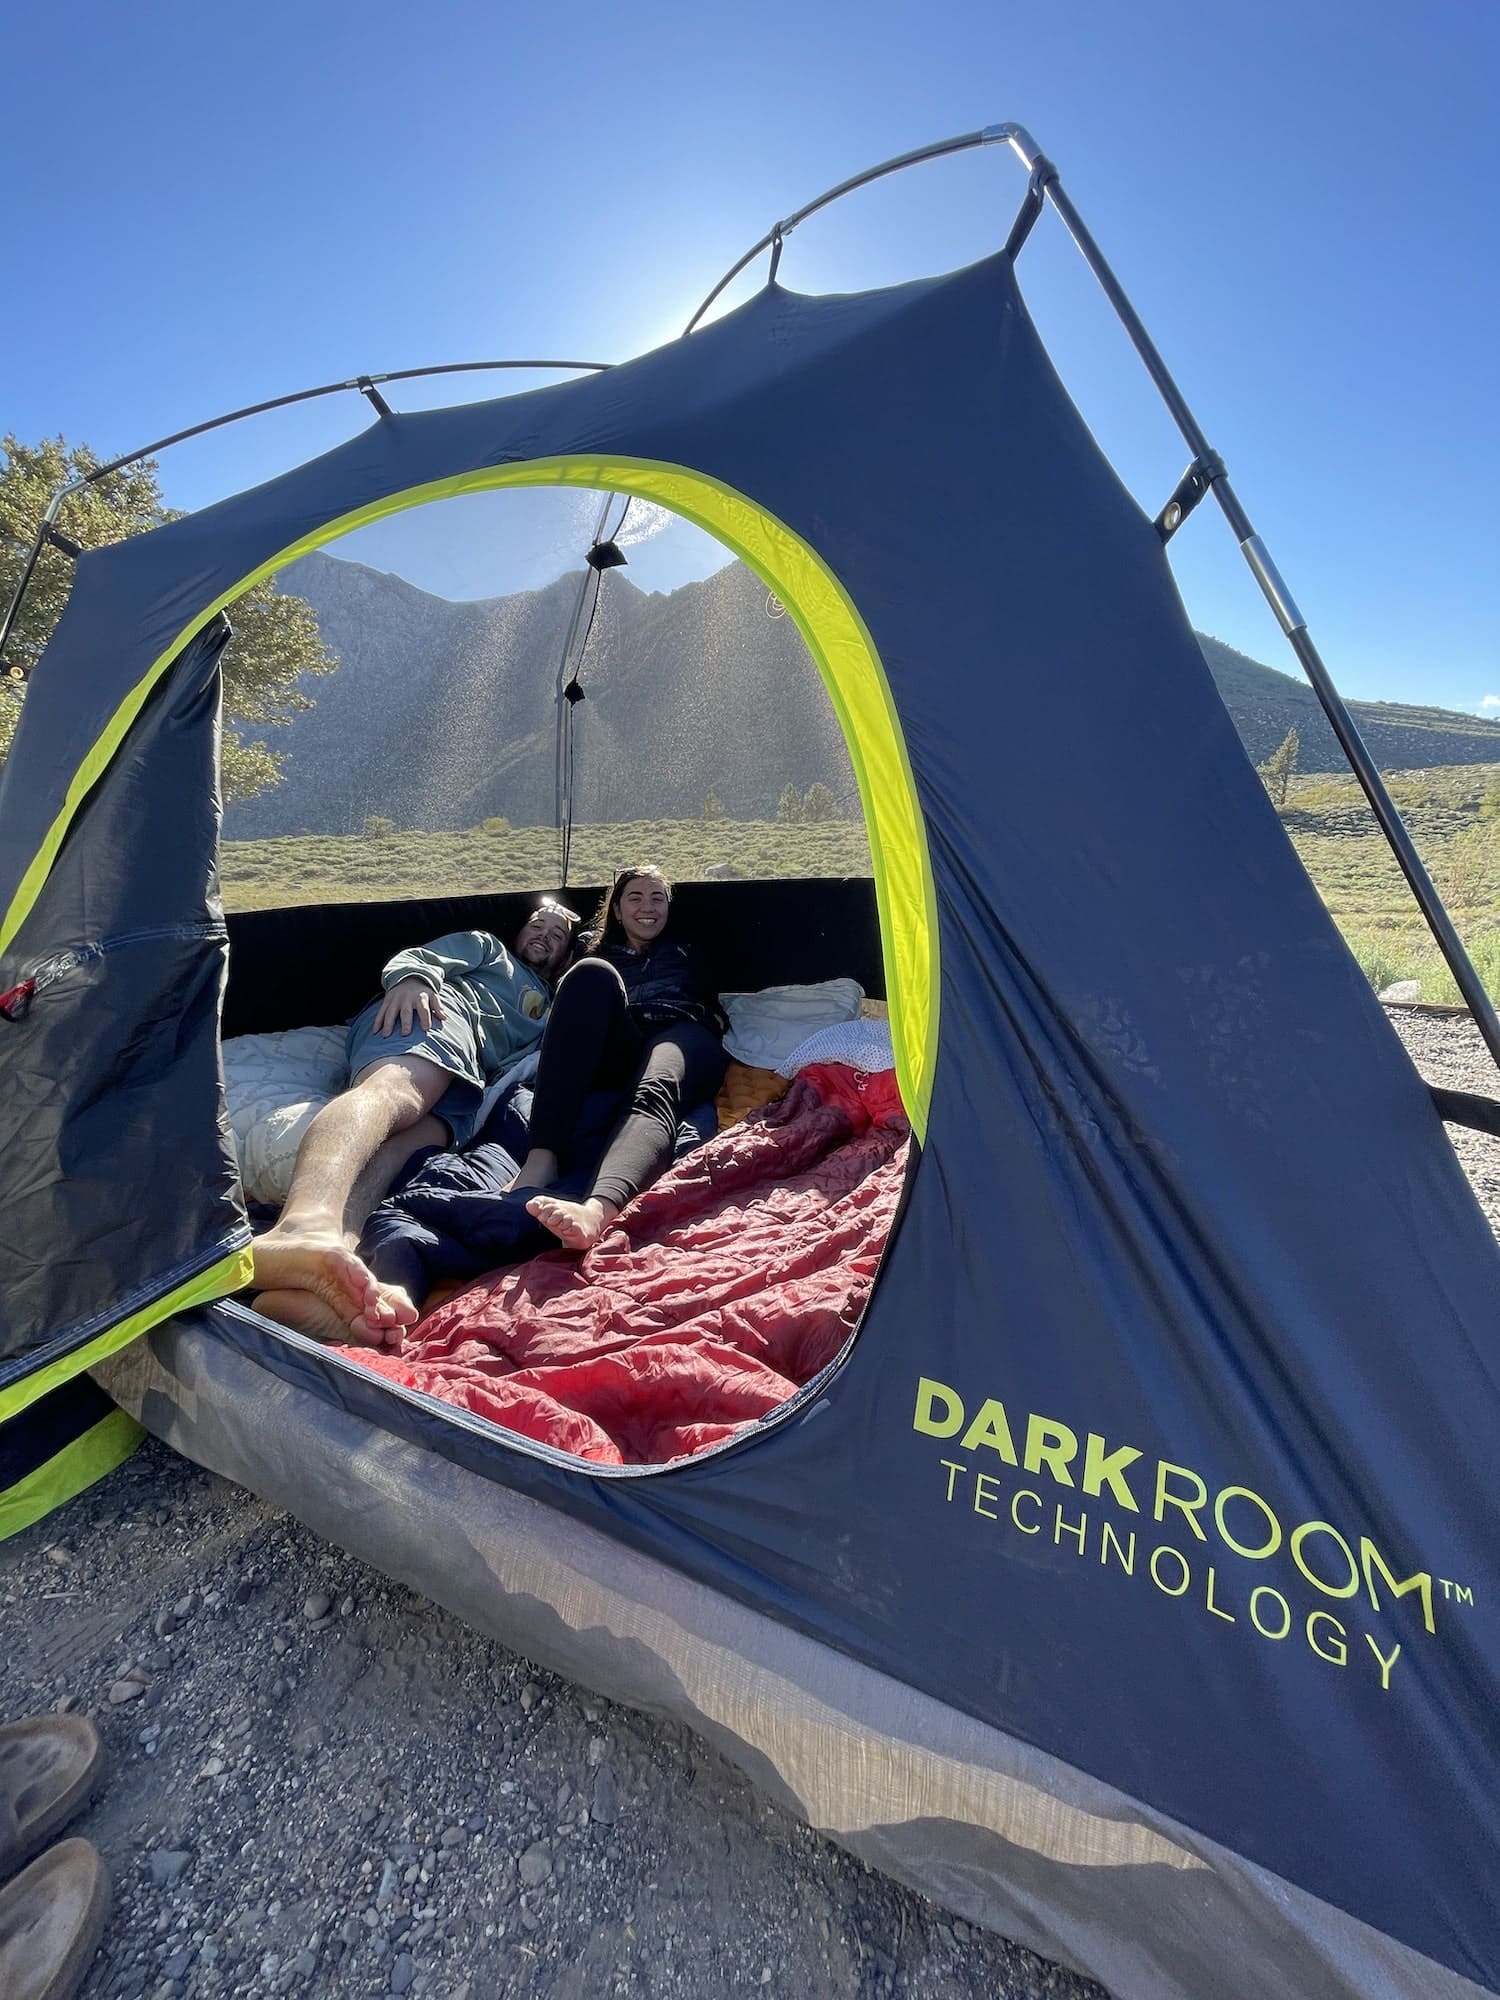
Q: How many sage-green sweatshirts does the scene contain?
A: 1